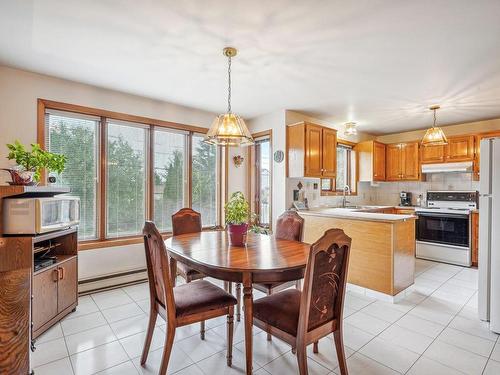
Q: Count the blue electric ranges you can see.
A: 0